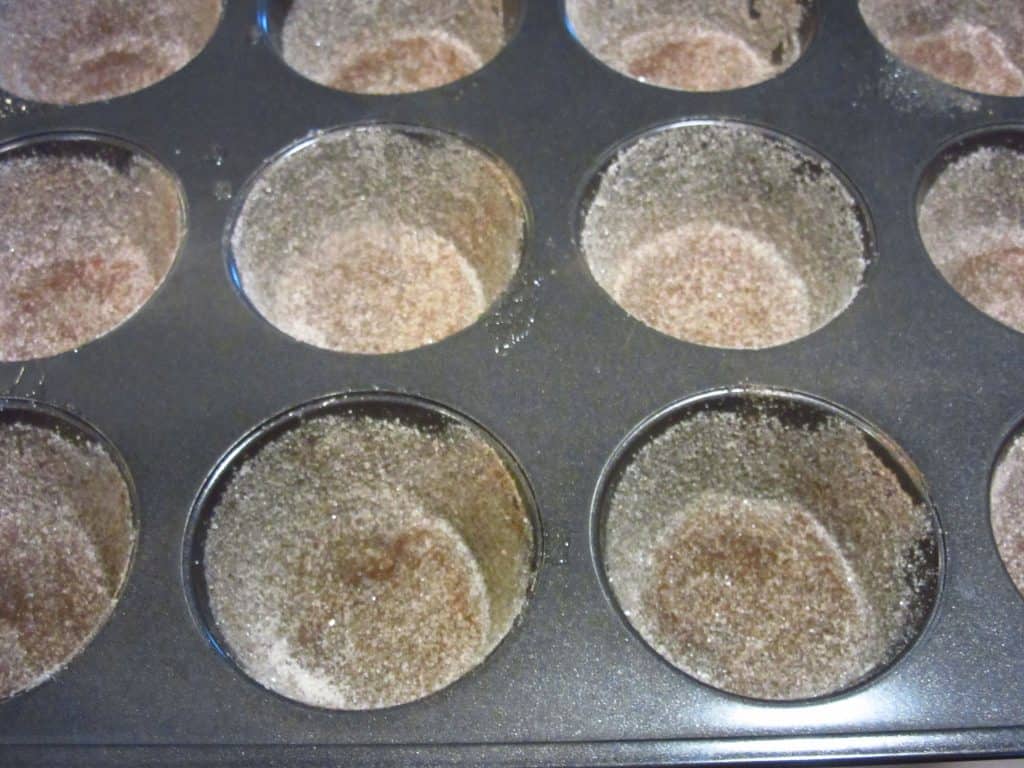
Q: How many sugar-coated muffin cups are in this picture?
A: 12